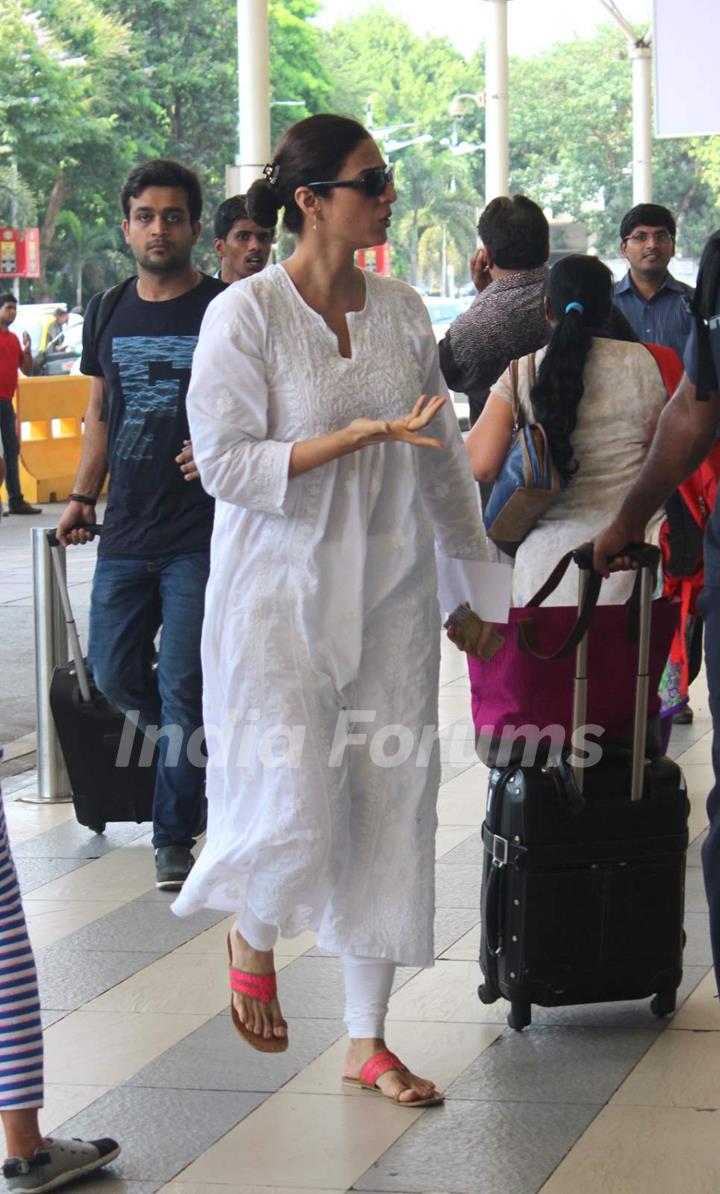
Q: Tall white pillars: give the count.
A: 3